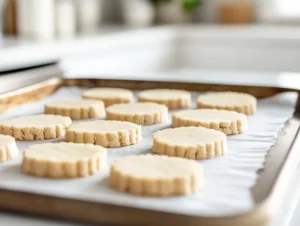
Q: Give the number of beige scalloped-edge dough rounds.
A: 12